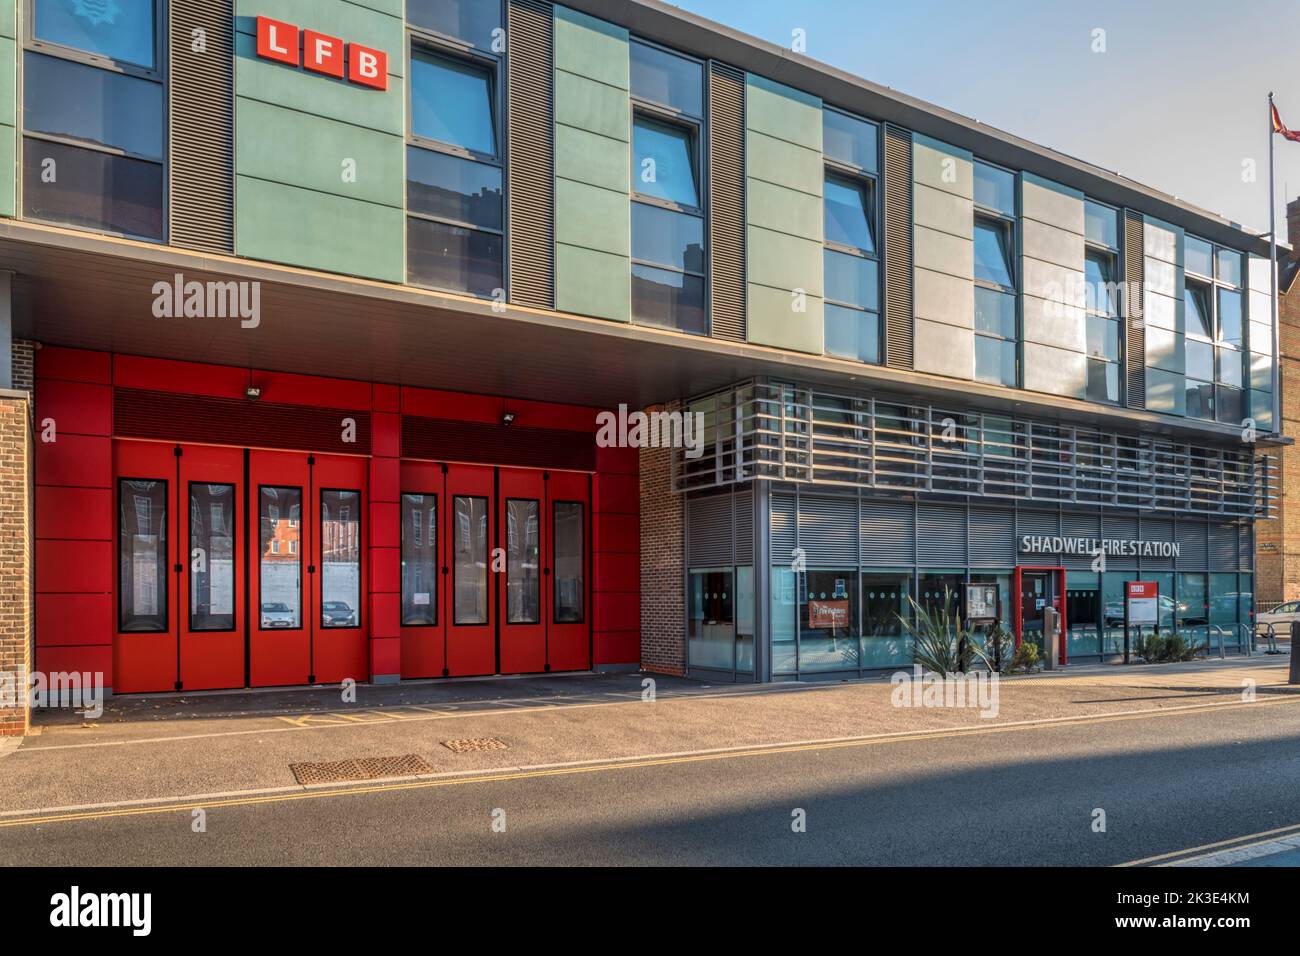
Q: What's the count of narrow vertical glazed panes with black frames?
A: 8